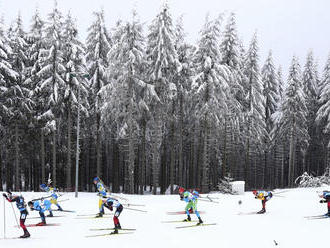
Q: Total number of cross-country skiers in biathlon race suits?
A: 8